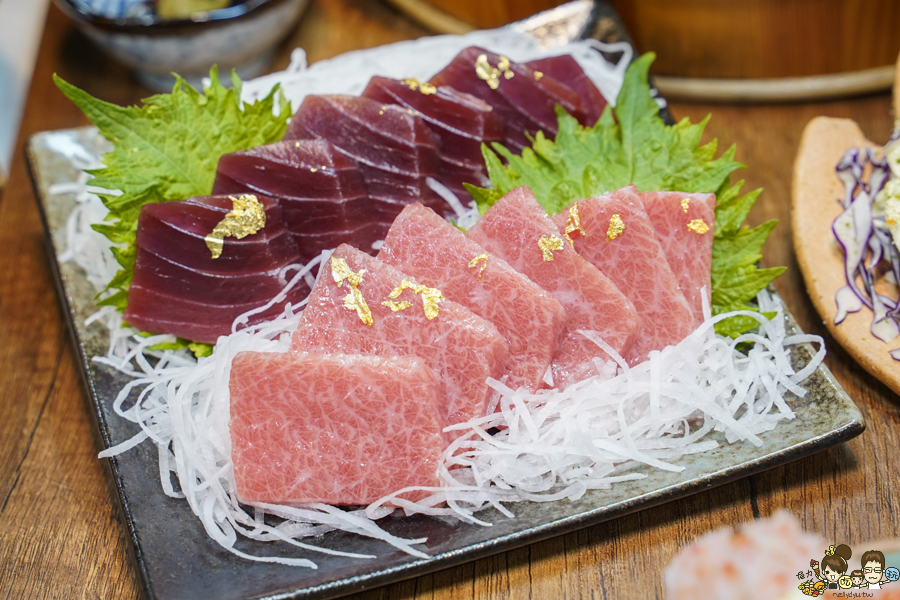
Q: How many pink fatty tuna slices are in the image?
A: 6